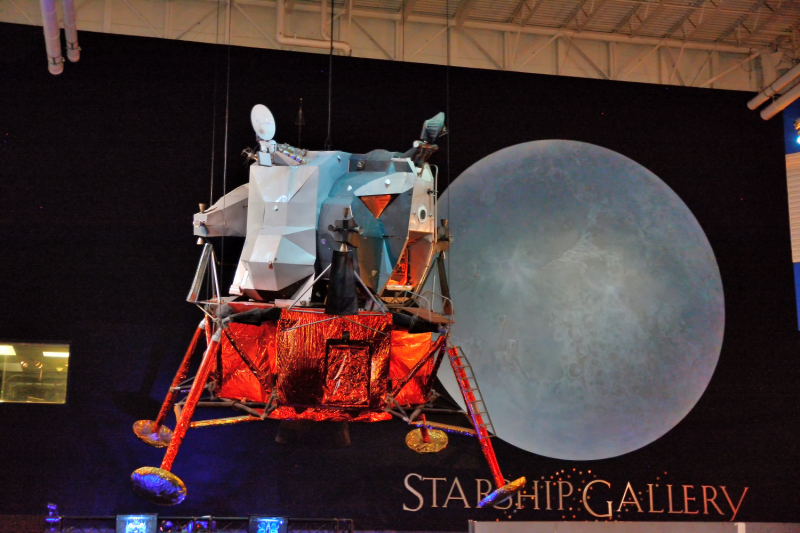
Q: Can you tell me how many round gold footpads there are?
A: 4